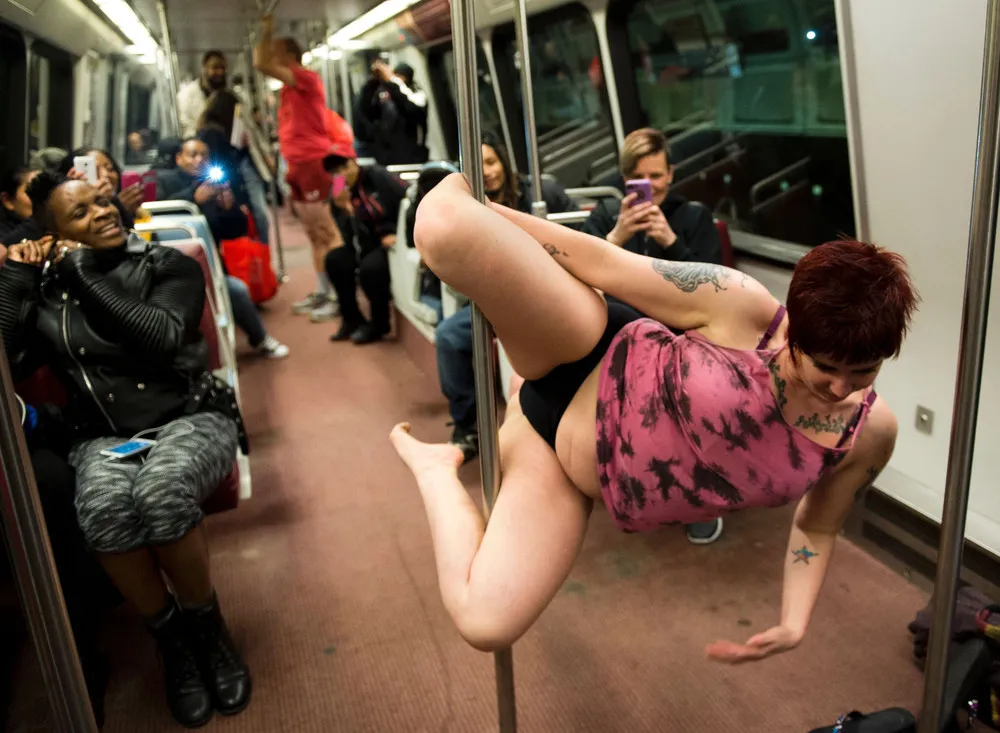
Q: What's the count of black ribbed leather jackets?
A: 1